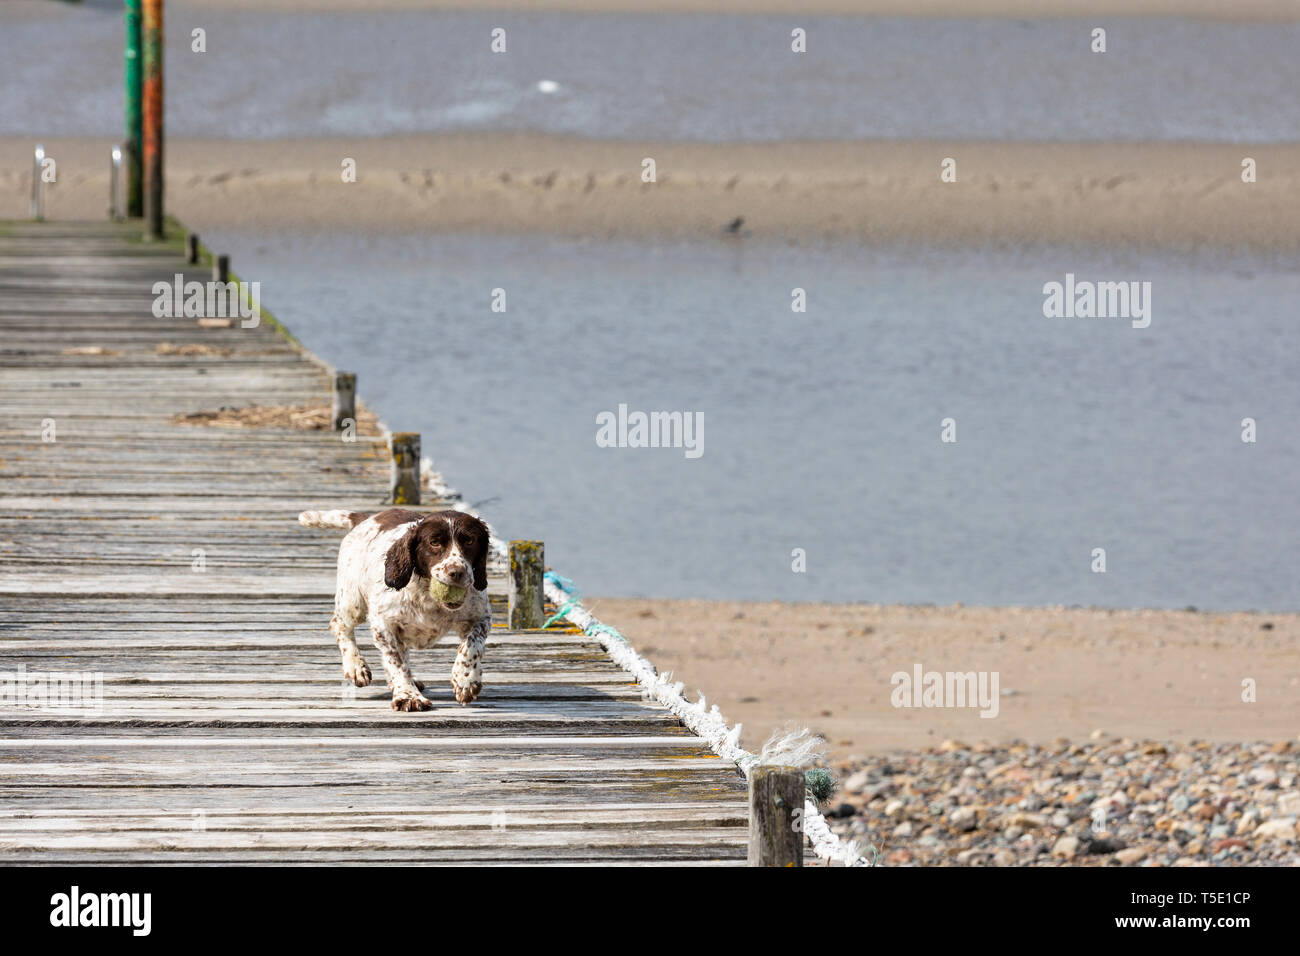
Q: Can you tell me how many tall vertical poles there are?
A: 2